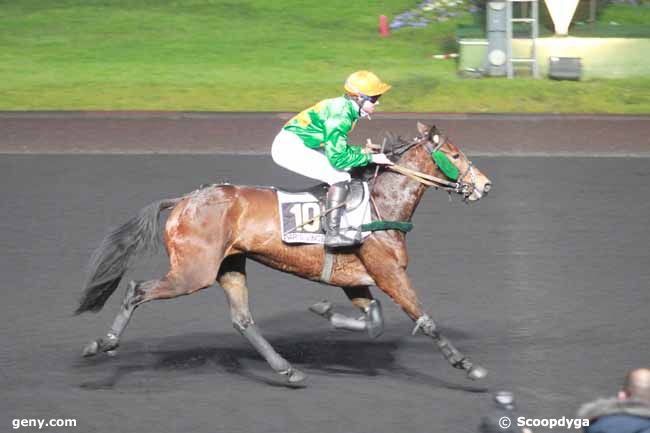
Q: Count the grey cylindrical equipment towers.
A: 1